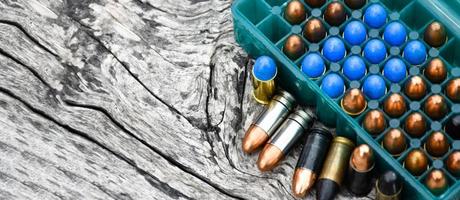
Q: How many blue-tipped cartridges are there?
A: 12